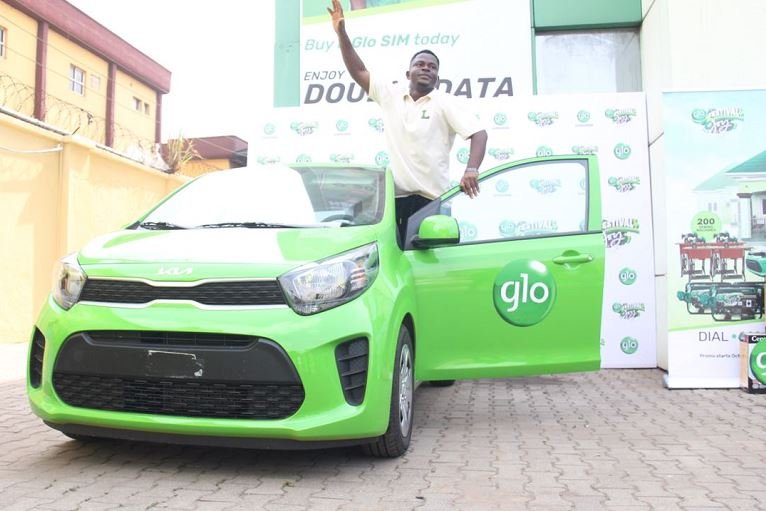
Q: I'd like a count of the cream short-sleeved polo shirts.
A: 1